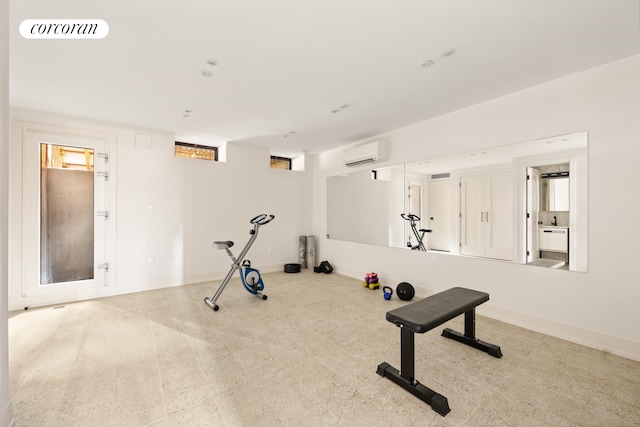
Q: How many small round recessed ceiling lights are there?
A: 10